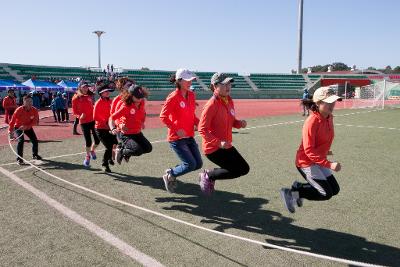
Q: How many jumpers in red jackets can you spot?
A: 7